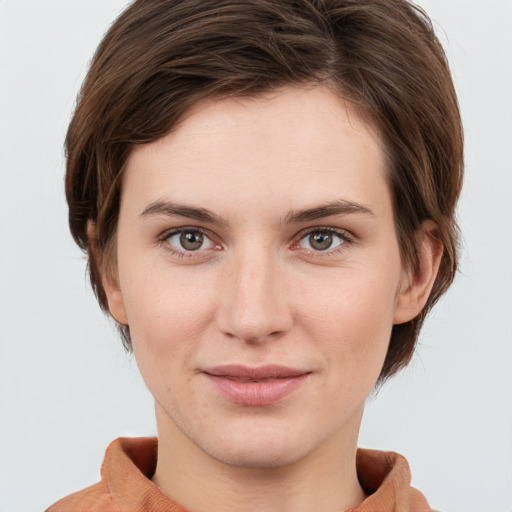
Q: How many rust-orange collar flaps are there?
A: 2